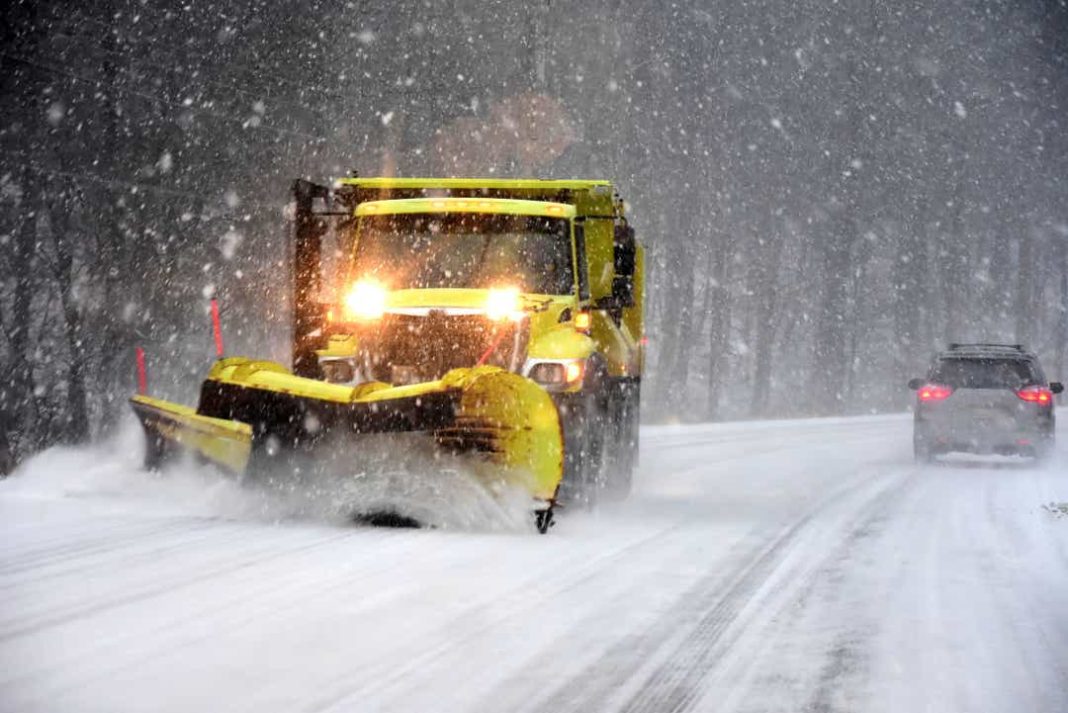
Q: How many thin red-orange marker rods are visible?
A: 3